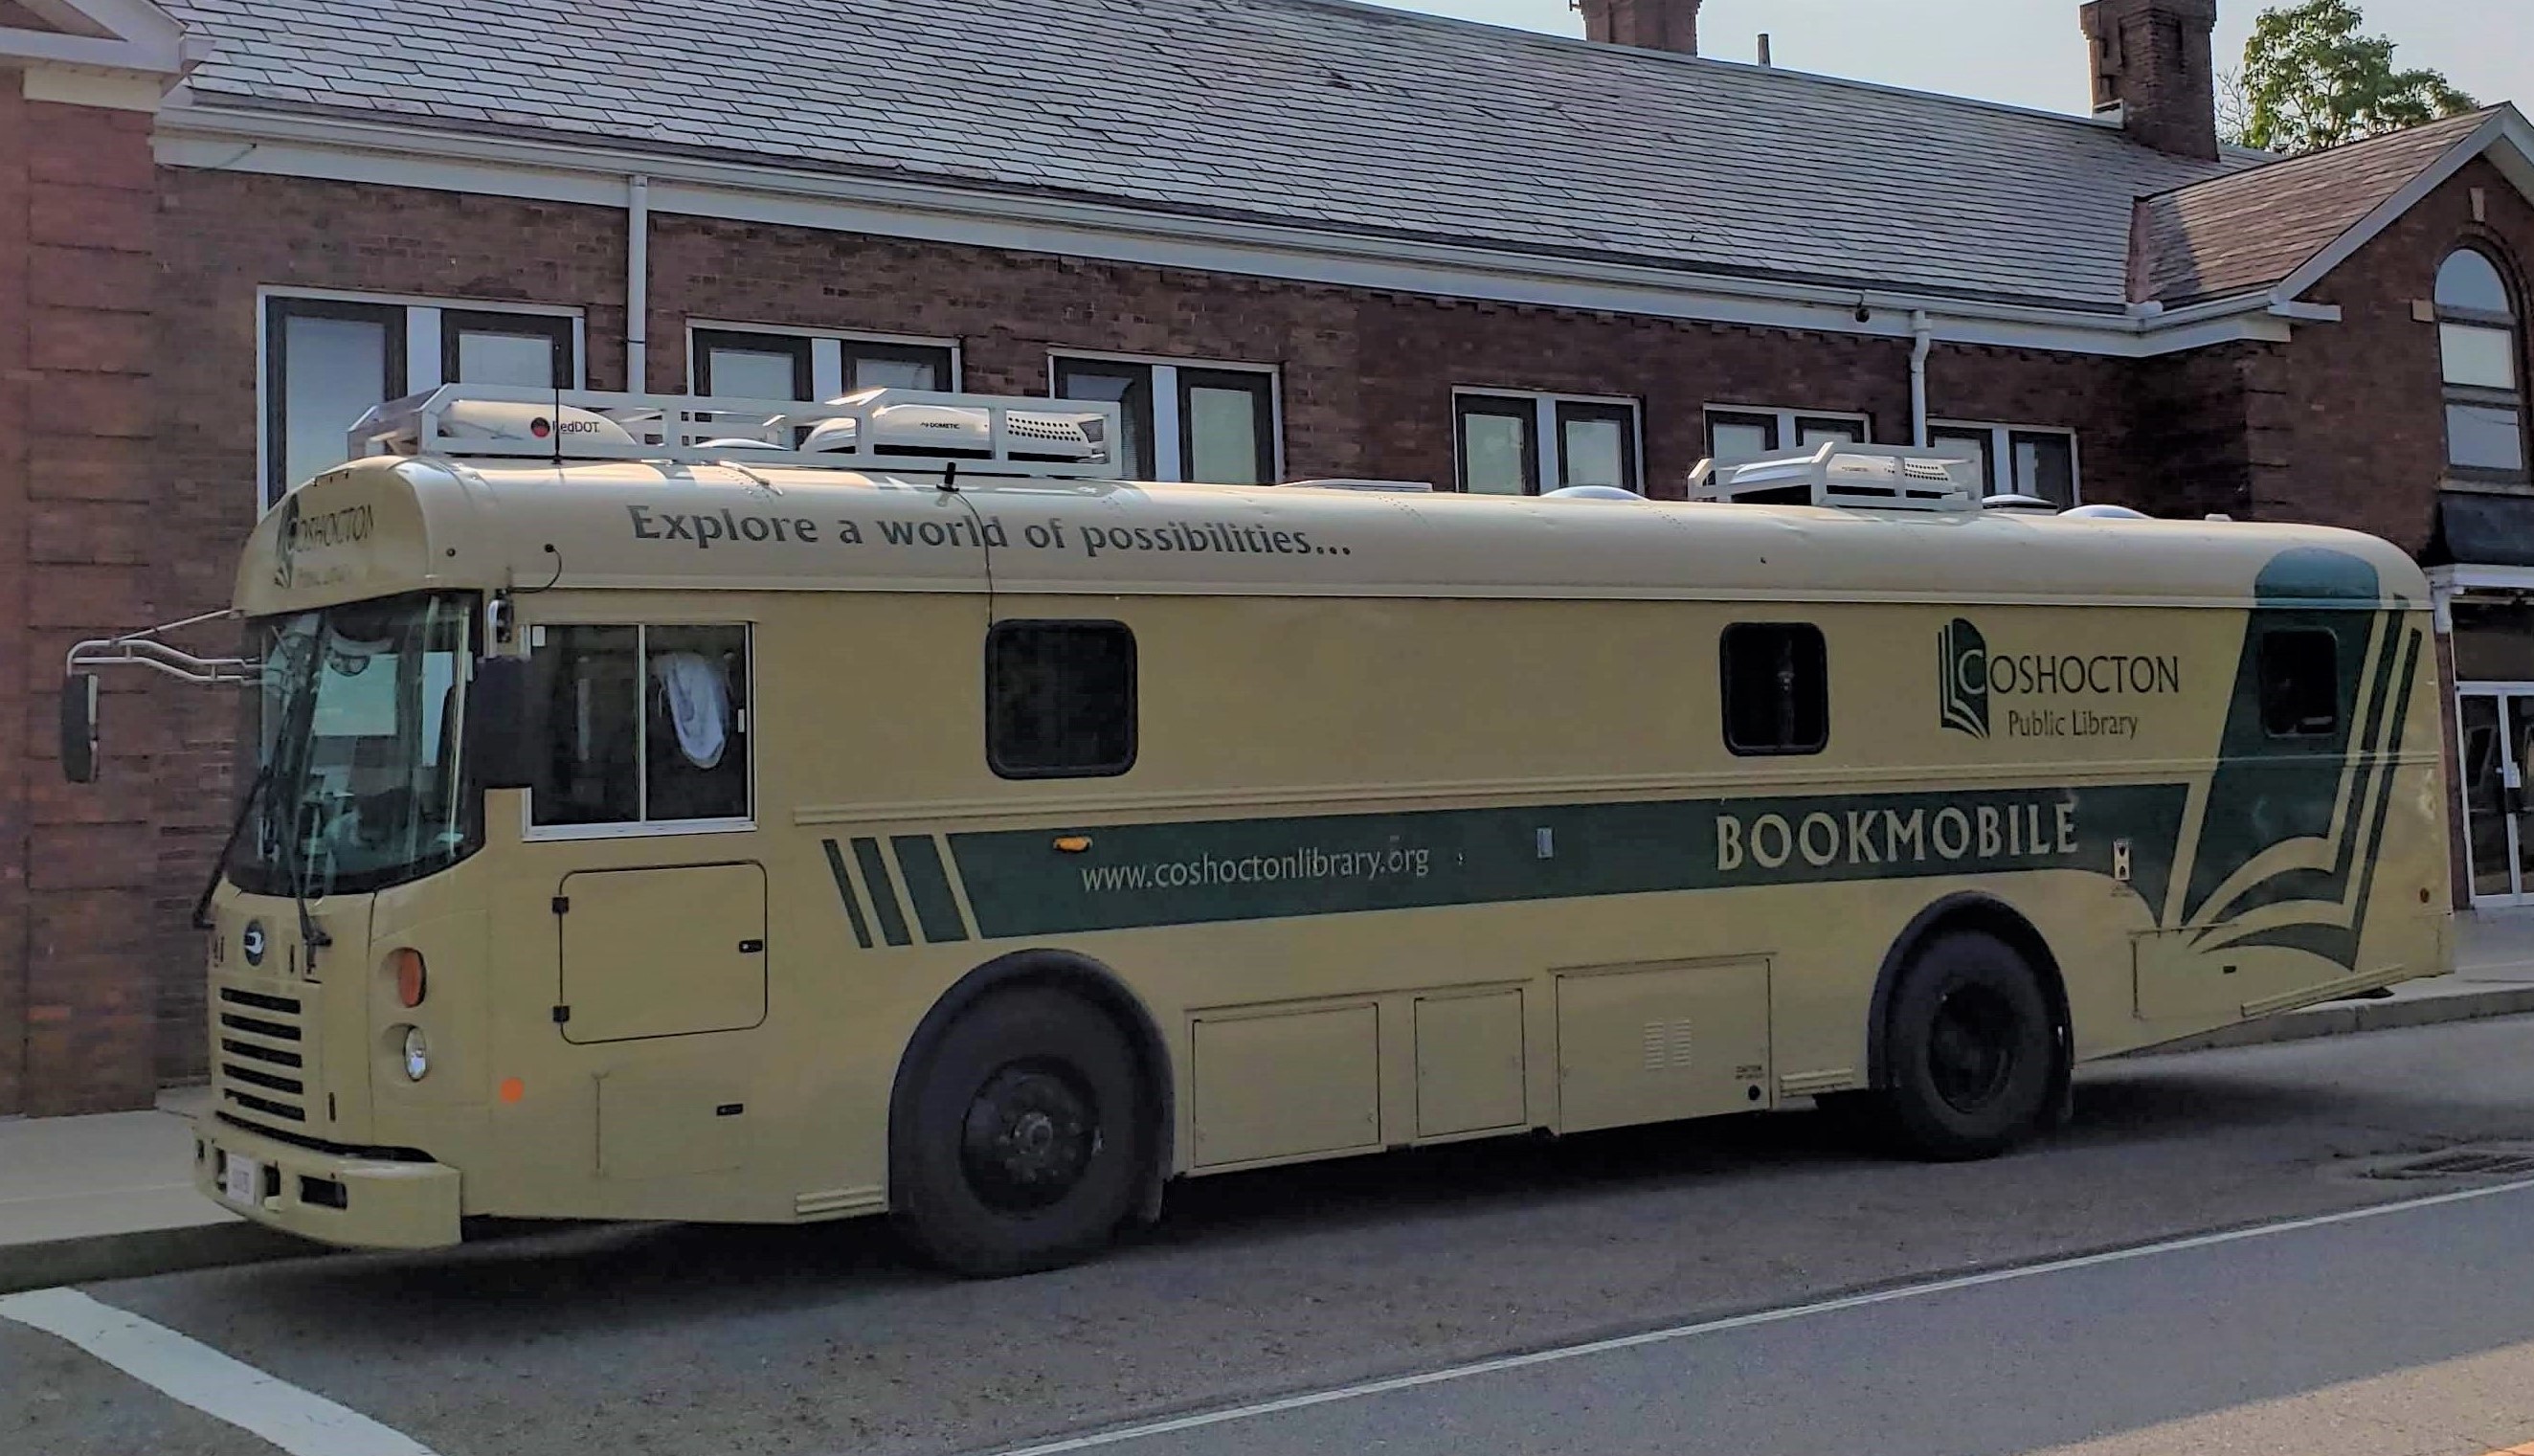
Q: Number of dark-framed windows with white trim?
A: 12